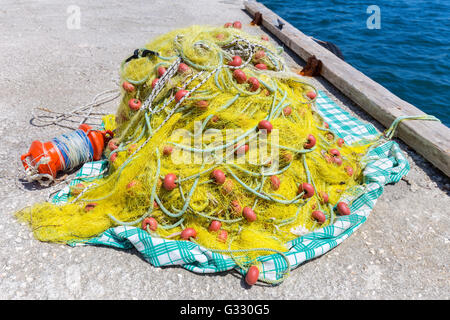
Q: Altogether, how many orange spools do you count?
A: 1